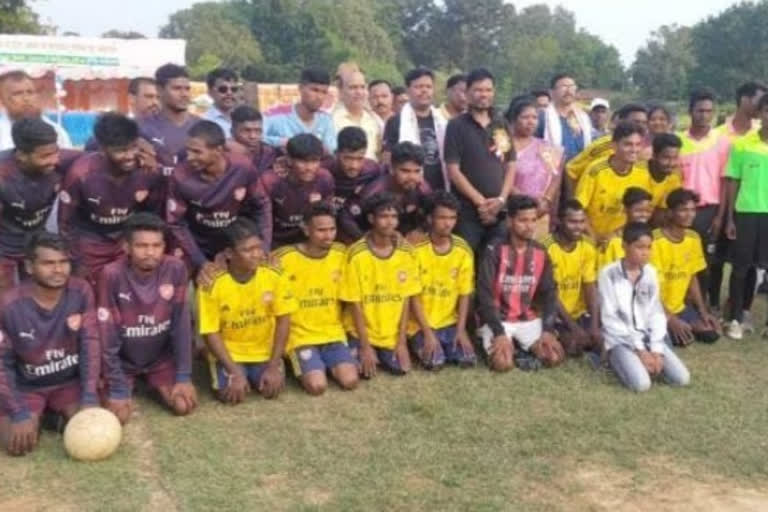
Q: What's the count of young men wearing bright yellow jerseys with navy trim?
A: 10